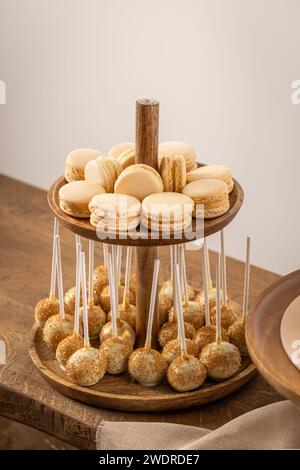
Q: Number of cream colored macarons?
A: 12